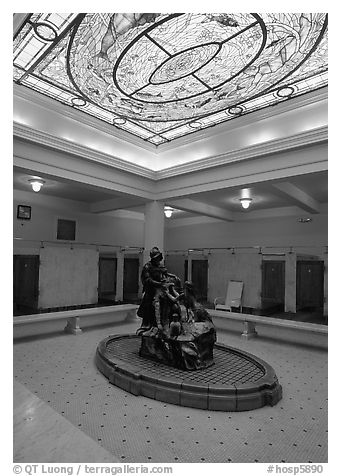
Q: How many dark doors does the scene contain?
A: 6